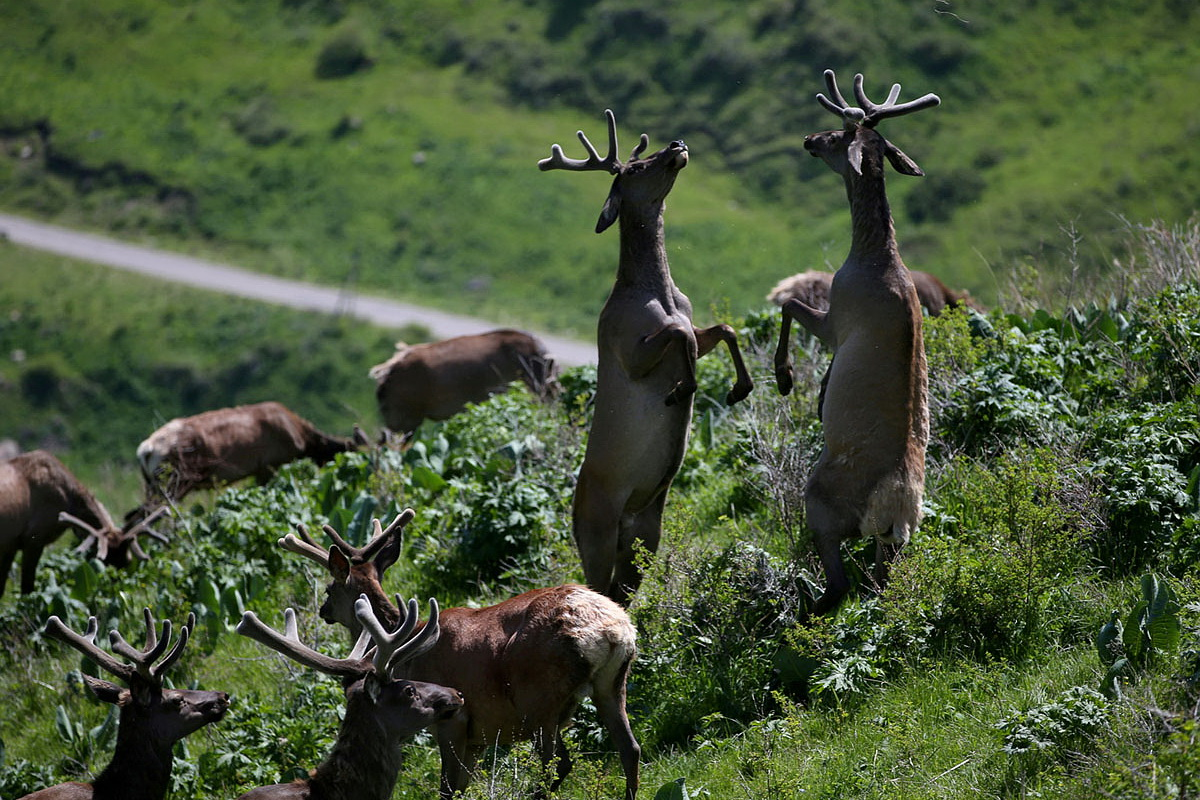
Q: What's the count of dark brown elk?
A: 9